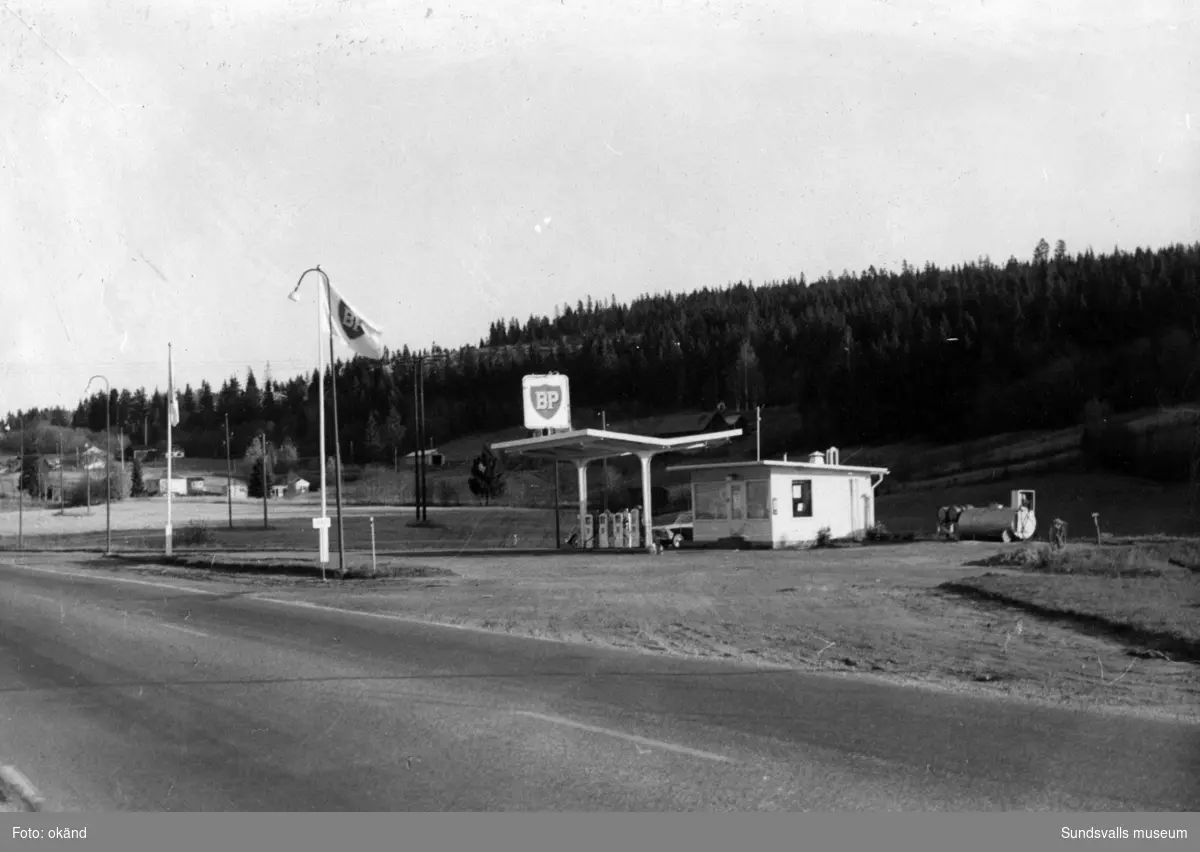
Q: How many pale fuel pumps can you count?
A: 4